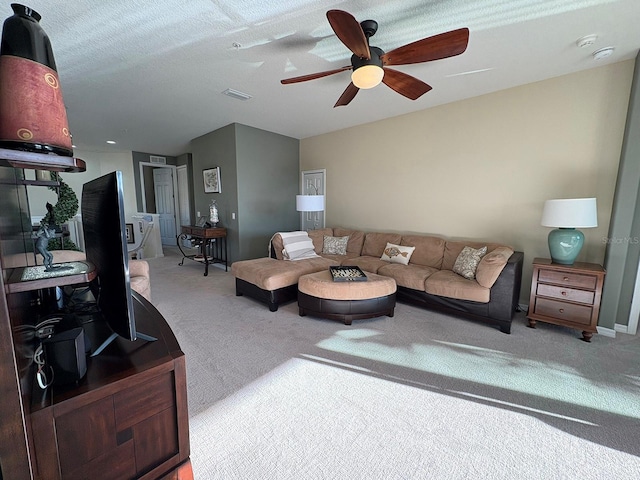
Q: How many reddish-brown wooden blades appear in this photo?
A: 5